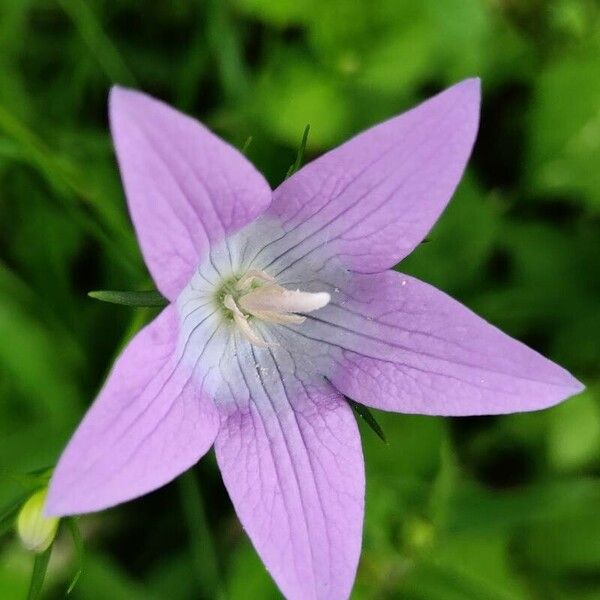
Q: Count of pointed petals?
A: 5